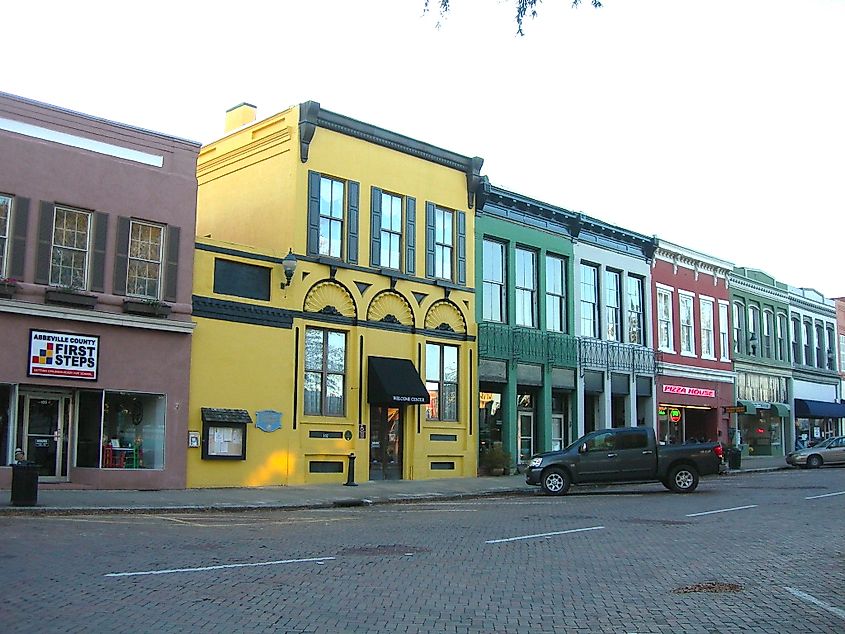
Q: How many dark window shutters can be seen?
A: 11